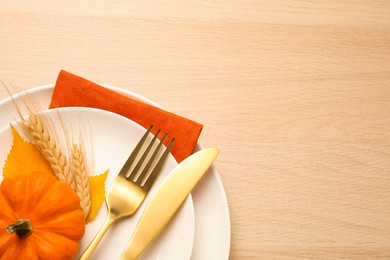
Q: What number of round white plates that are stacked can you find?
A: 2